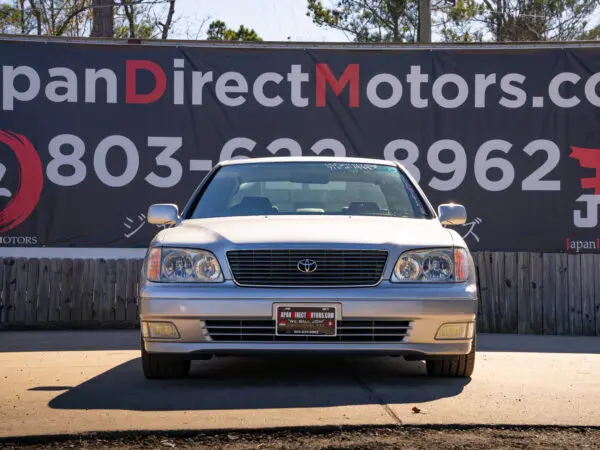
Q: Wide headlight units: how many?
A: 2